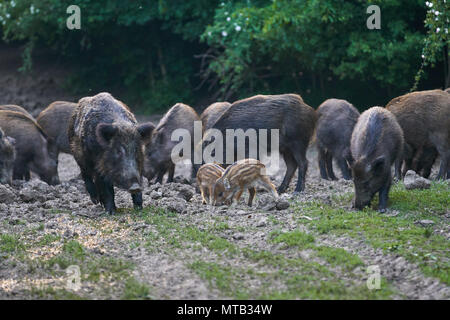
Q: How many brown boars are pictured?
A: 2